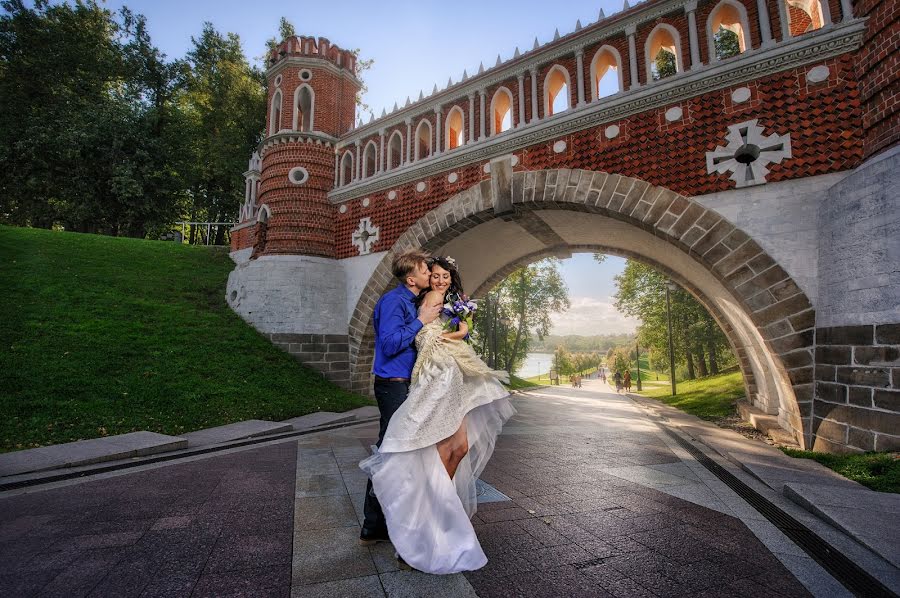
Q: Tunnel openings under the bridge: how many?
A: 1